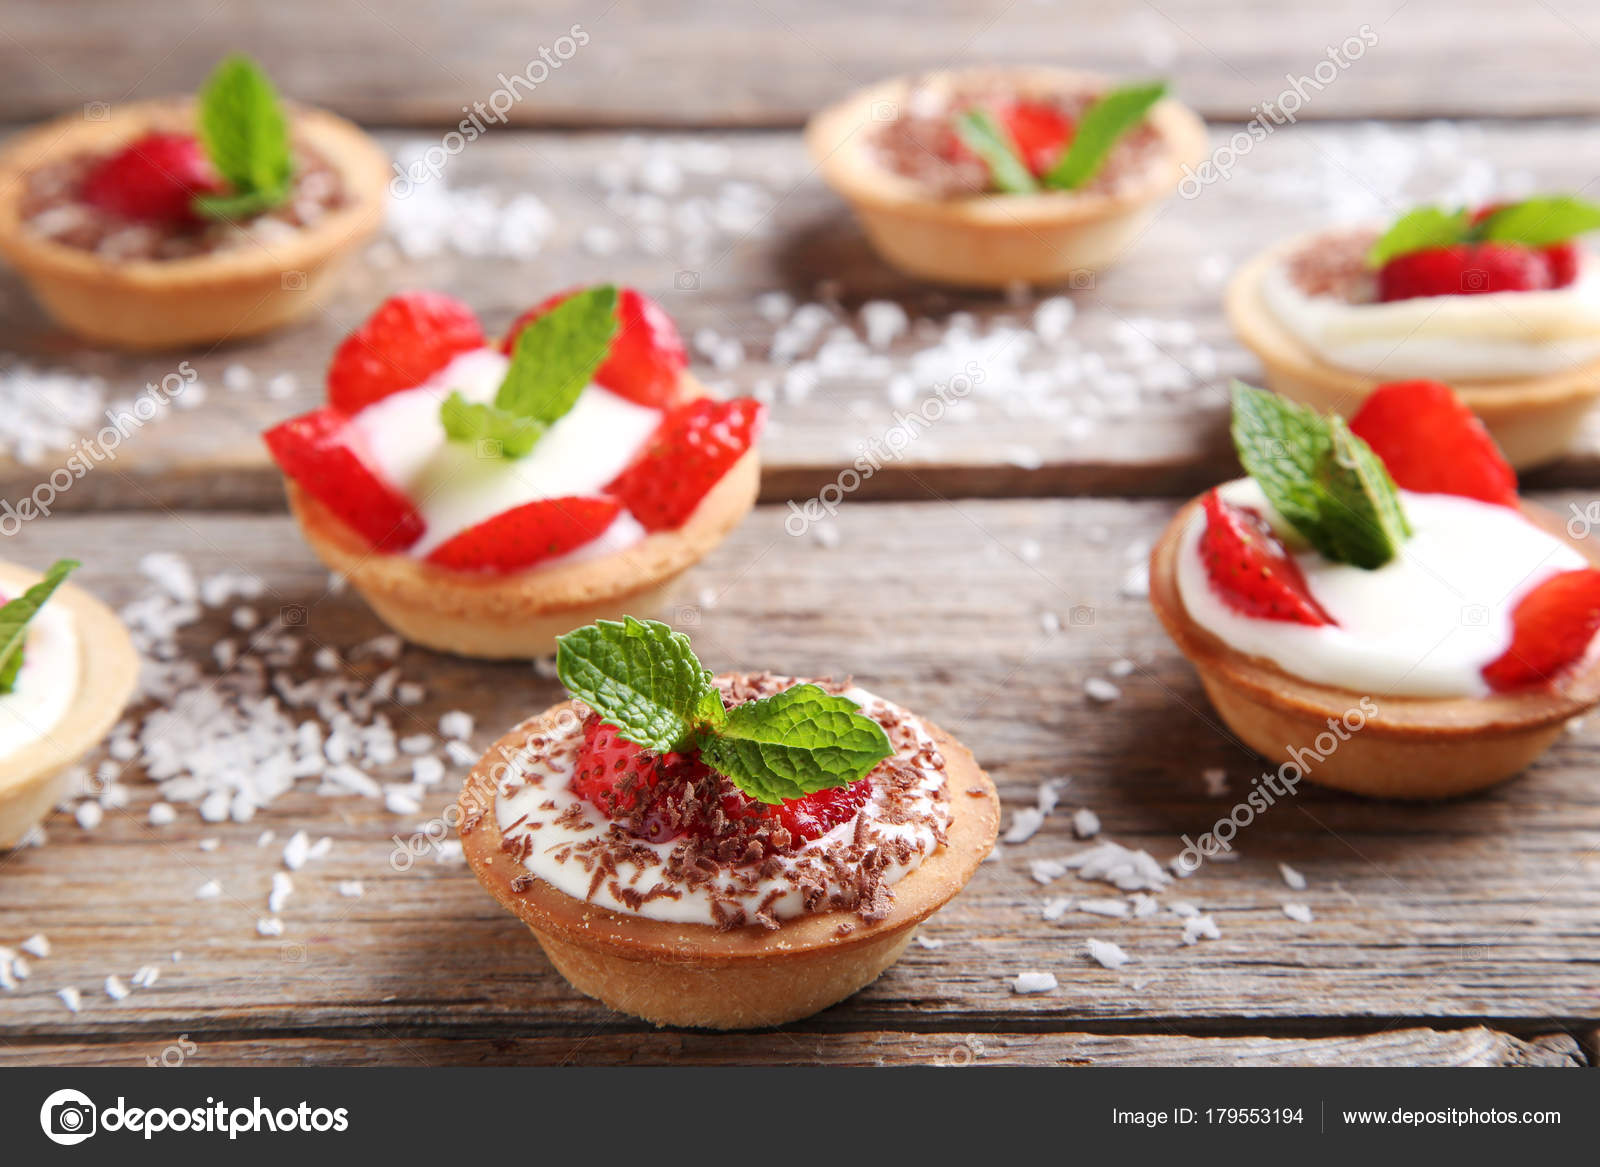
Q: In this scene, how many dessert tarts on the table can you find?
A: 7